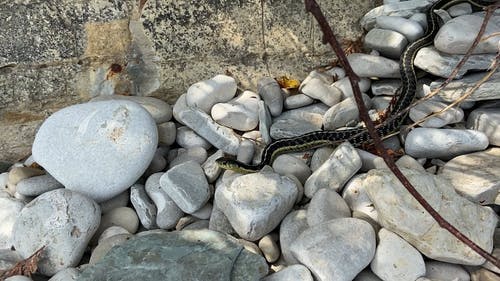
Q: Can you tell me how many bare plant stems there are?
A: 3